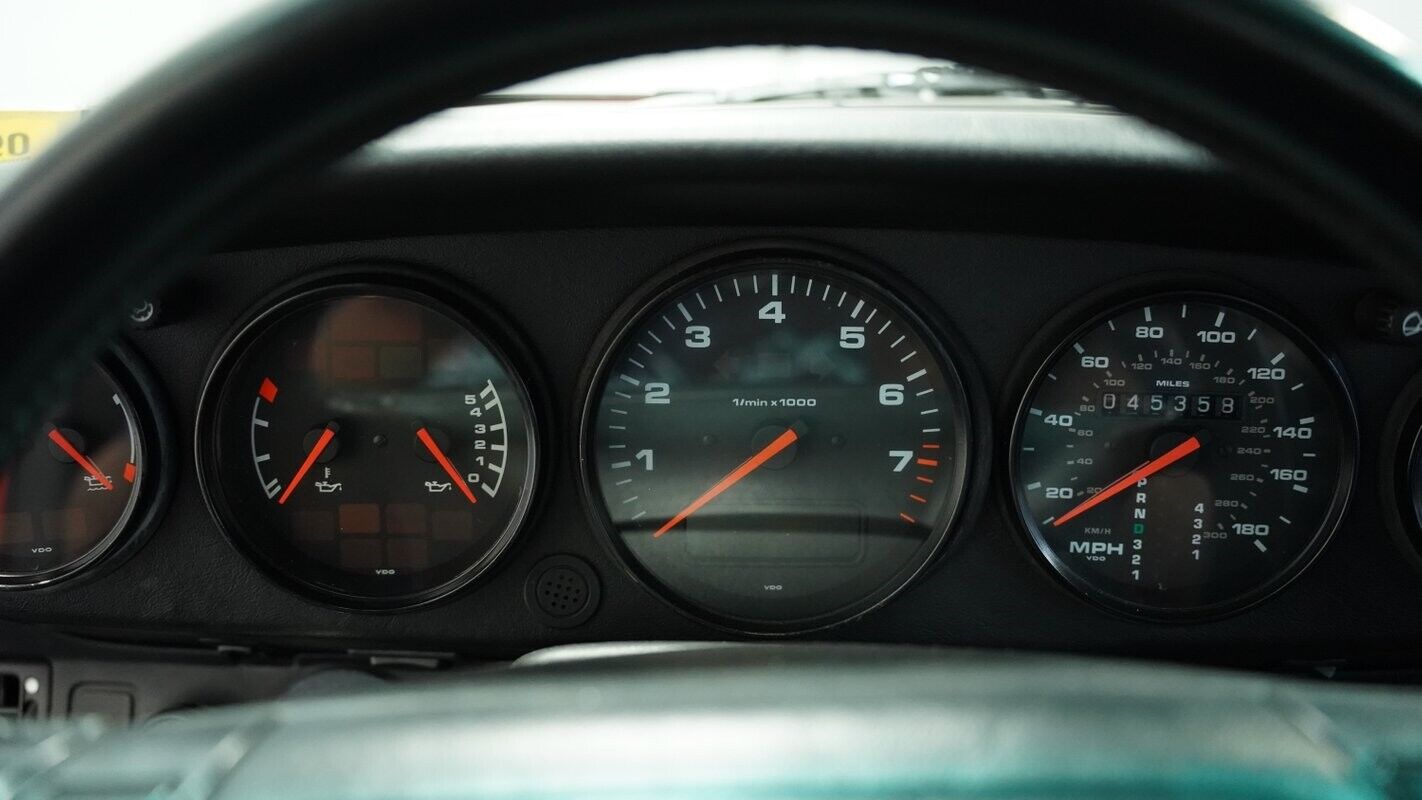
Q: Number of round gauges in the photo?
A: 5